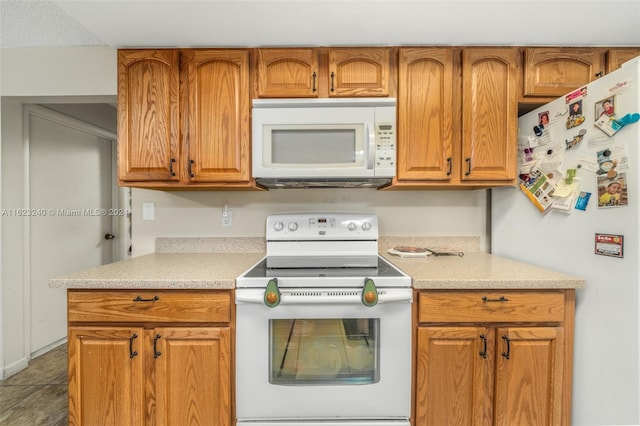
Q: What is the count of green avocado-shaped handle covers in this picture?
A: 2